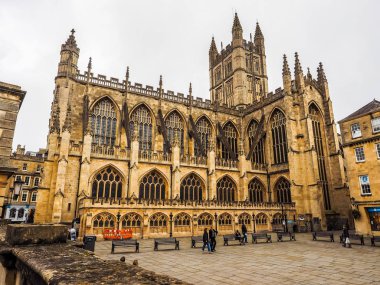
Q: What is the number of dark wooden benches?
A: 9